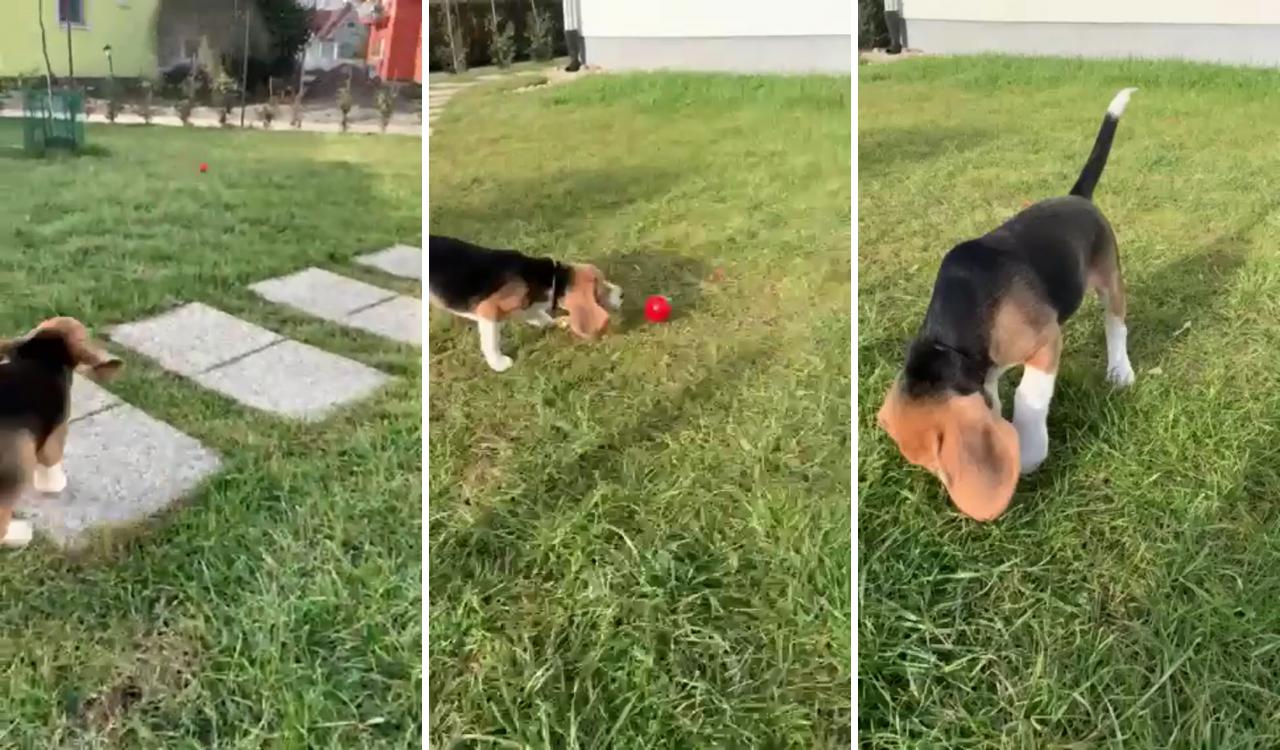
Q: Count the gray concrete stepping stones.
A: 7